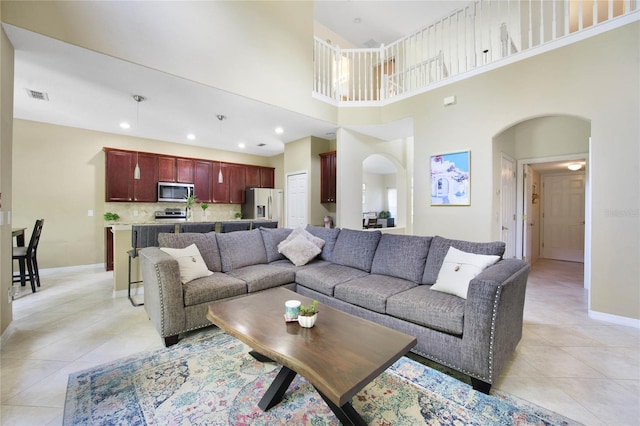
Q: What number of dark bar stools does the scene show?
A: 4